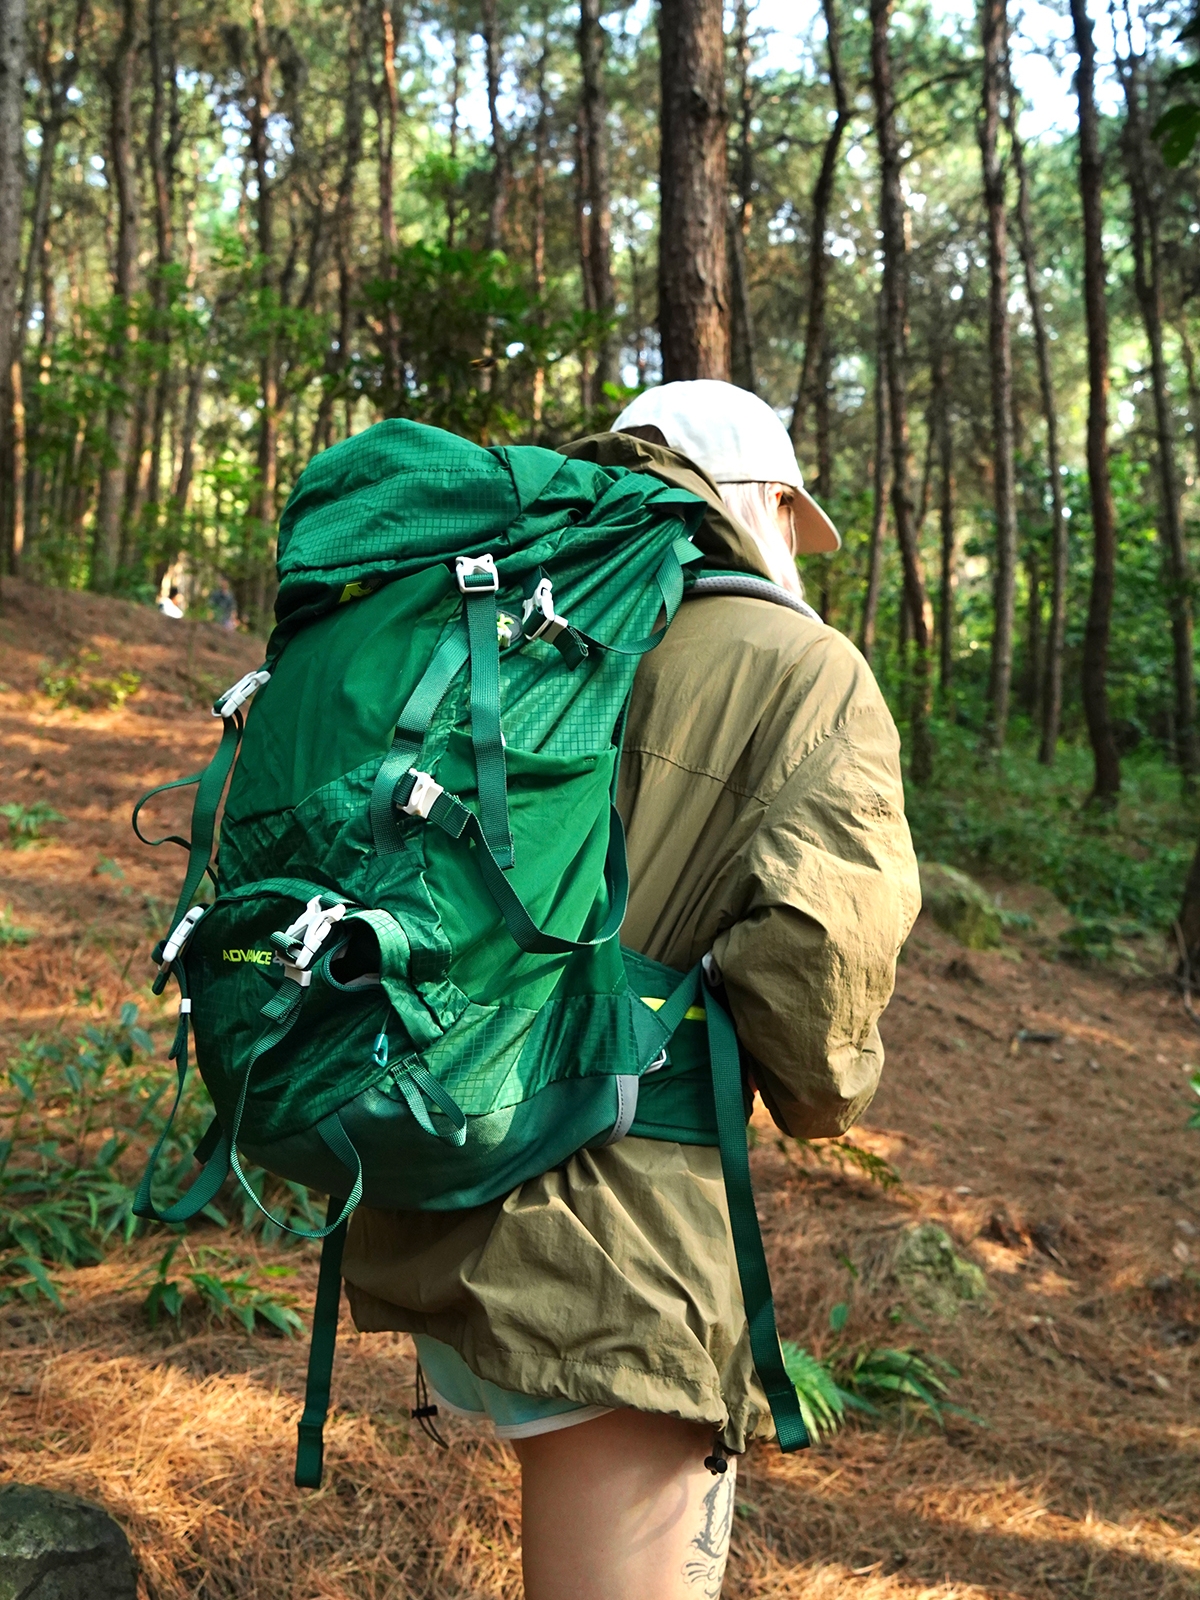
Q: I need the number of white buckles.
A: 6